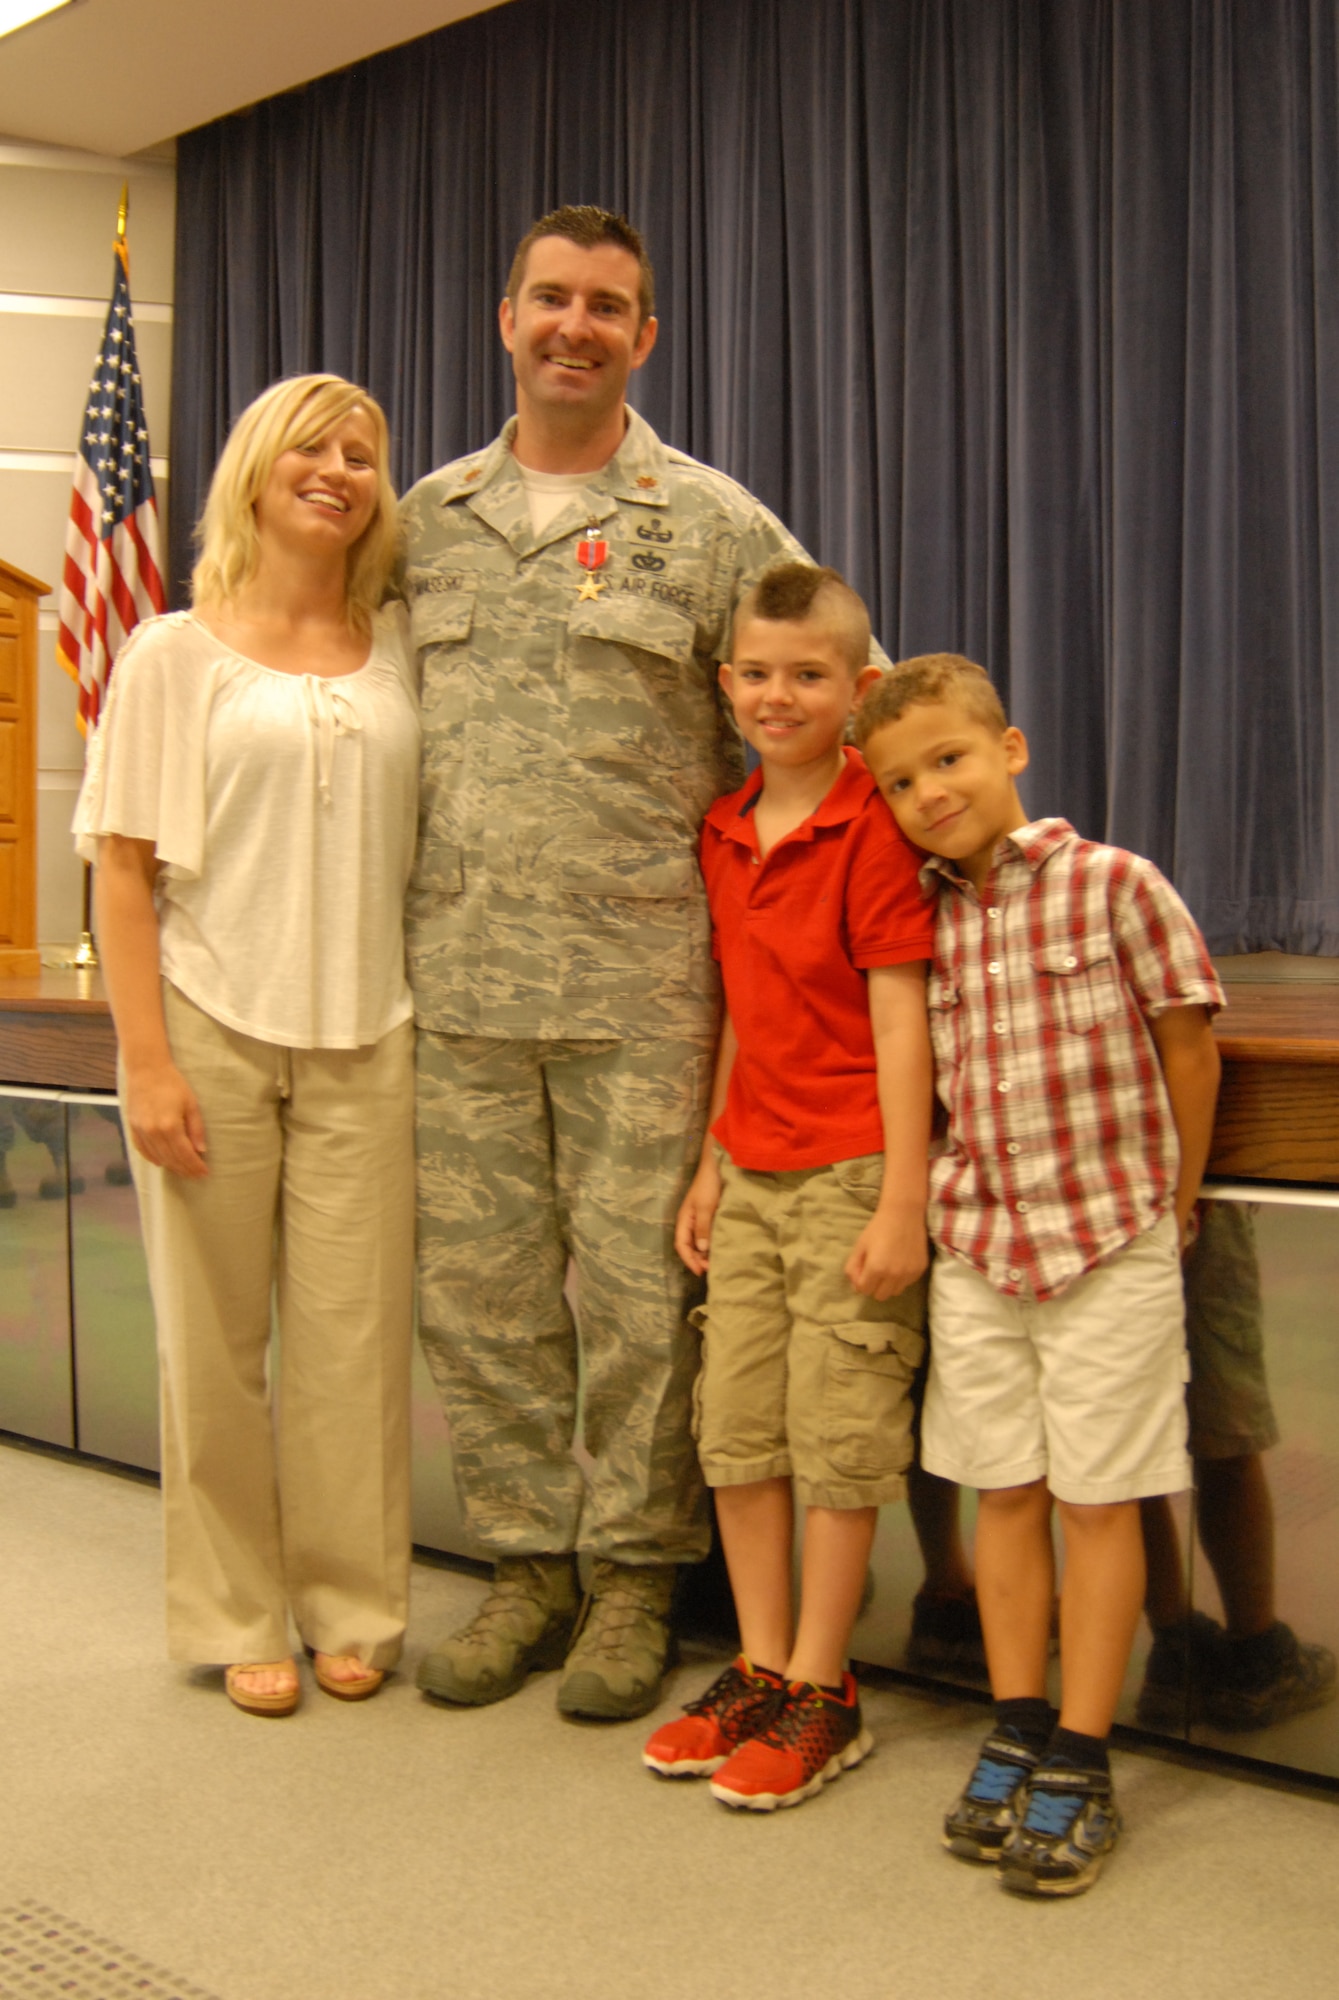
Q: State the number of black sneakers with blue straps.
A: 2